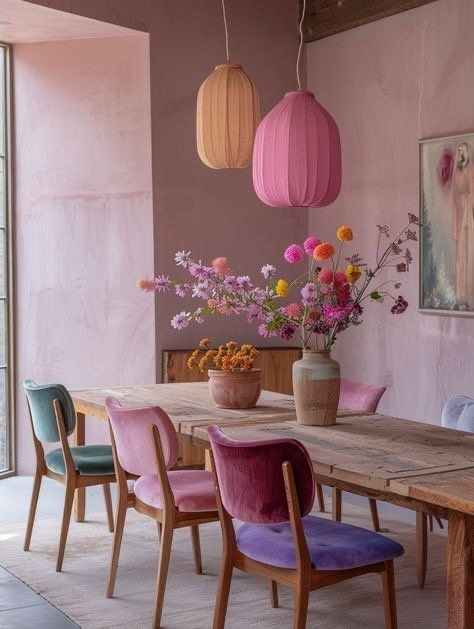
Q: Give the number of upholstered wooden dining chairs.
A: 5